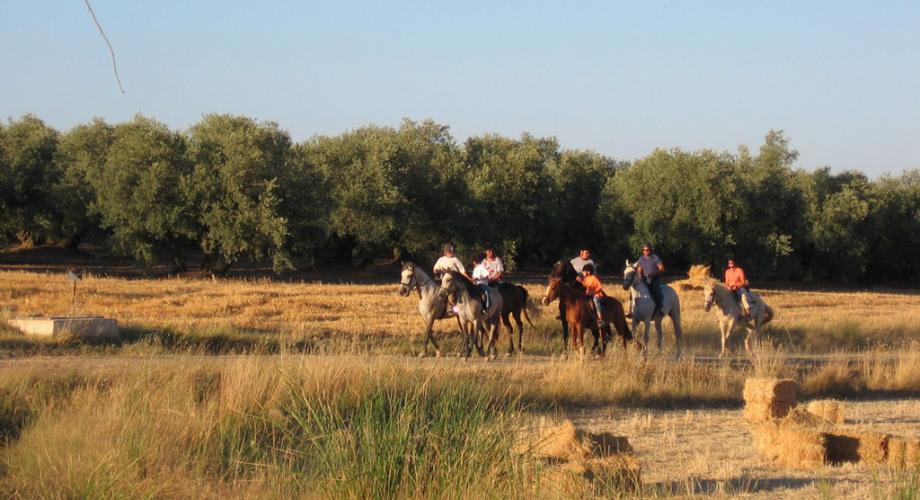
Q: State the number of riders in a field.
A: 7